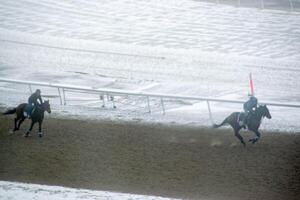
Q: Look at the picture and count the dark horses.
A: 2